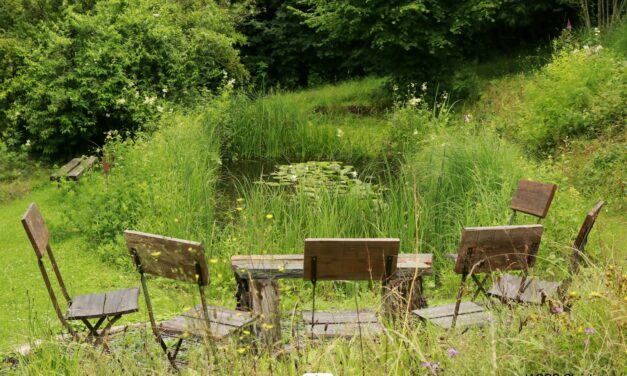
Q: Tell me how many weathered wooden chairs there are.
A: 6